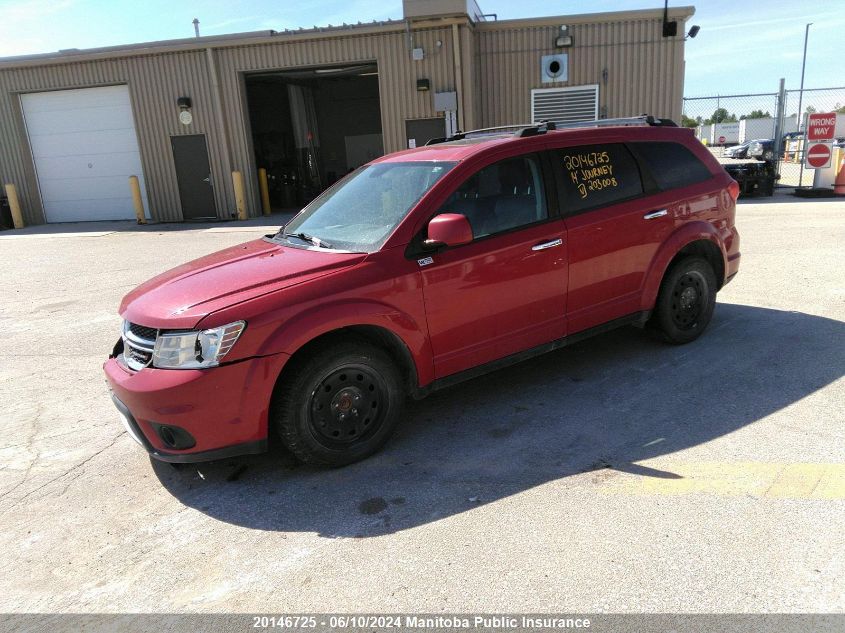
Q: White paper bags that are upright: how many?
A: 0